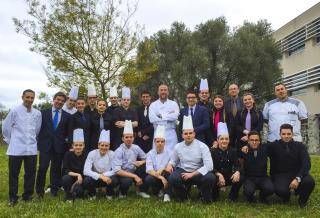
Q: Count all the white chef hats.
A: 11